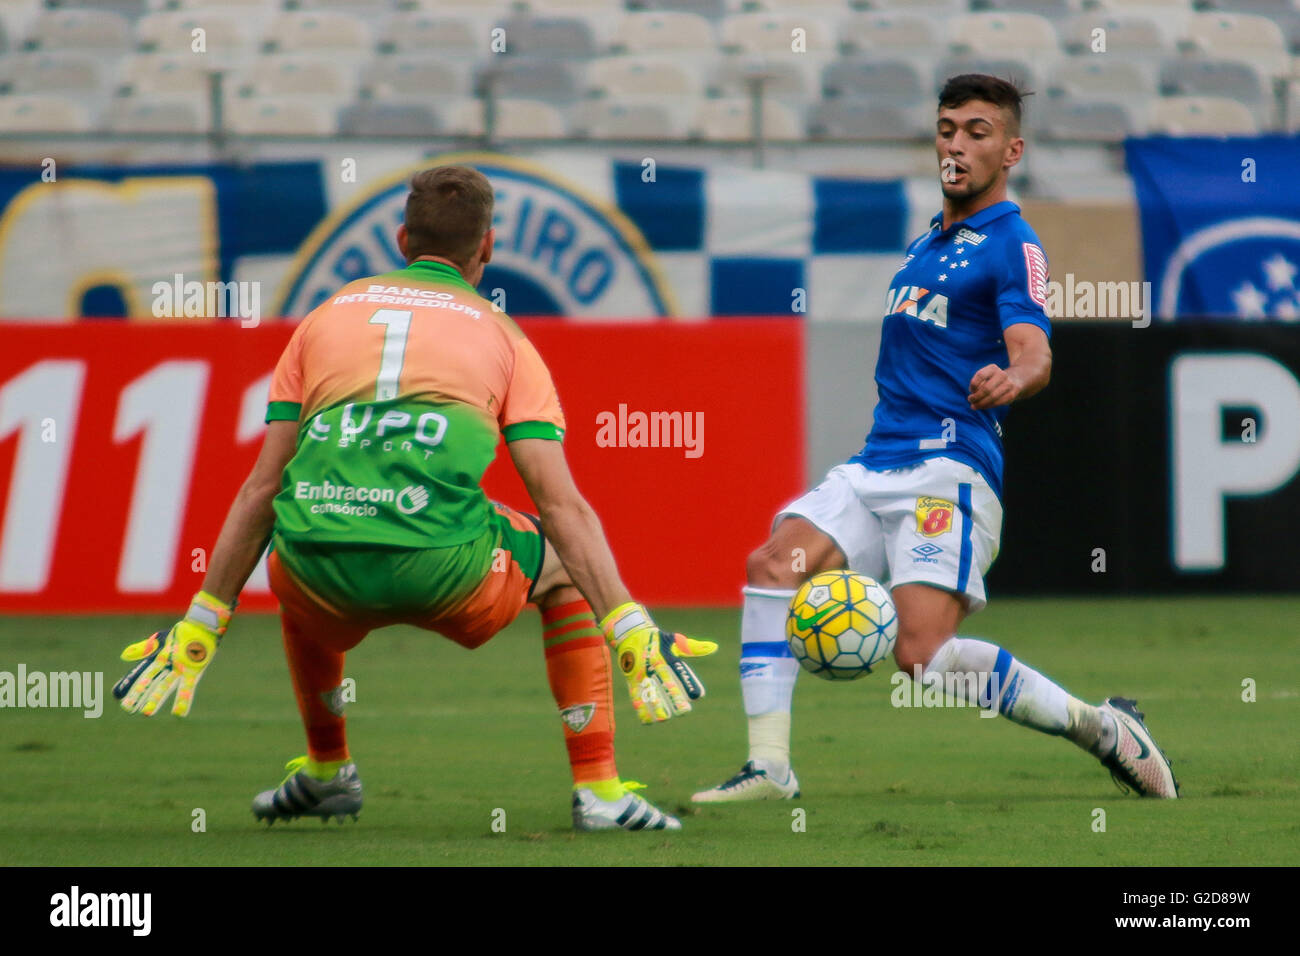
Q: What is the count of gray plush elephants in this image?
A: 0